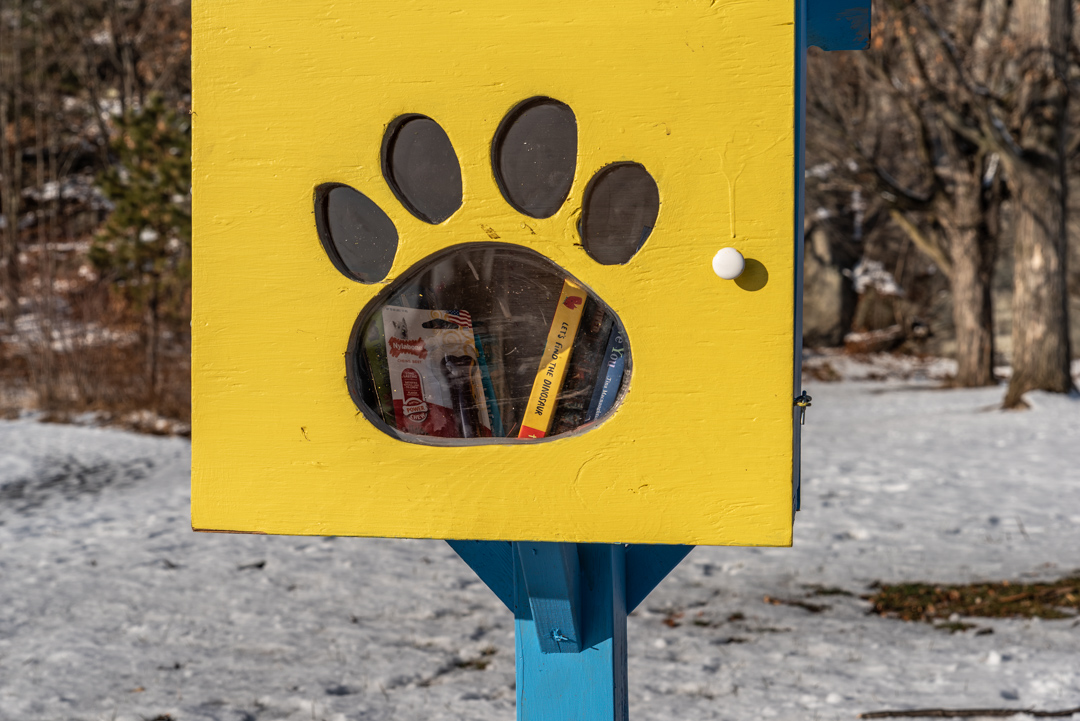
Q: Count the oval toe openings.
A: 4